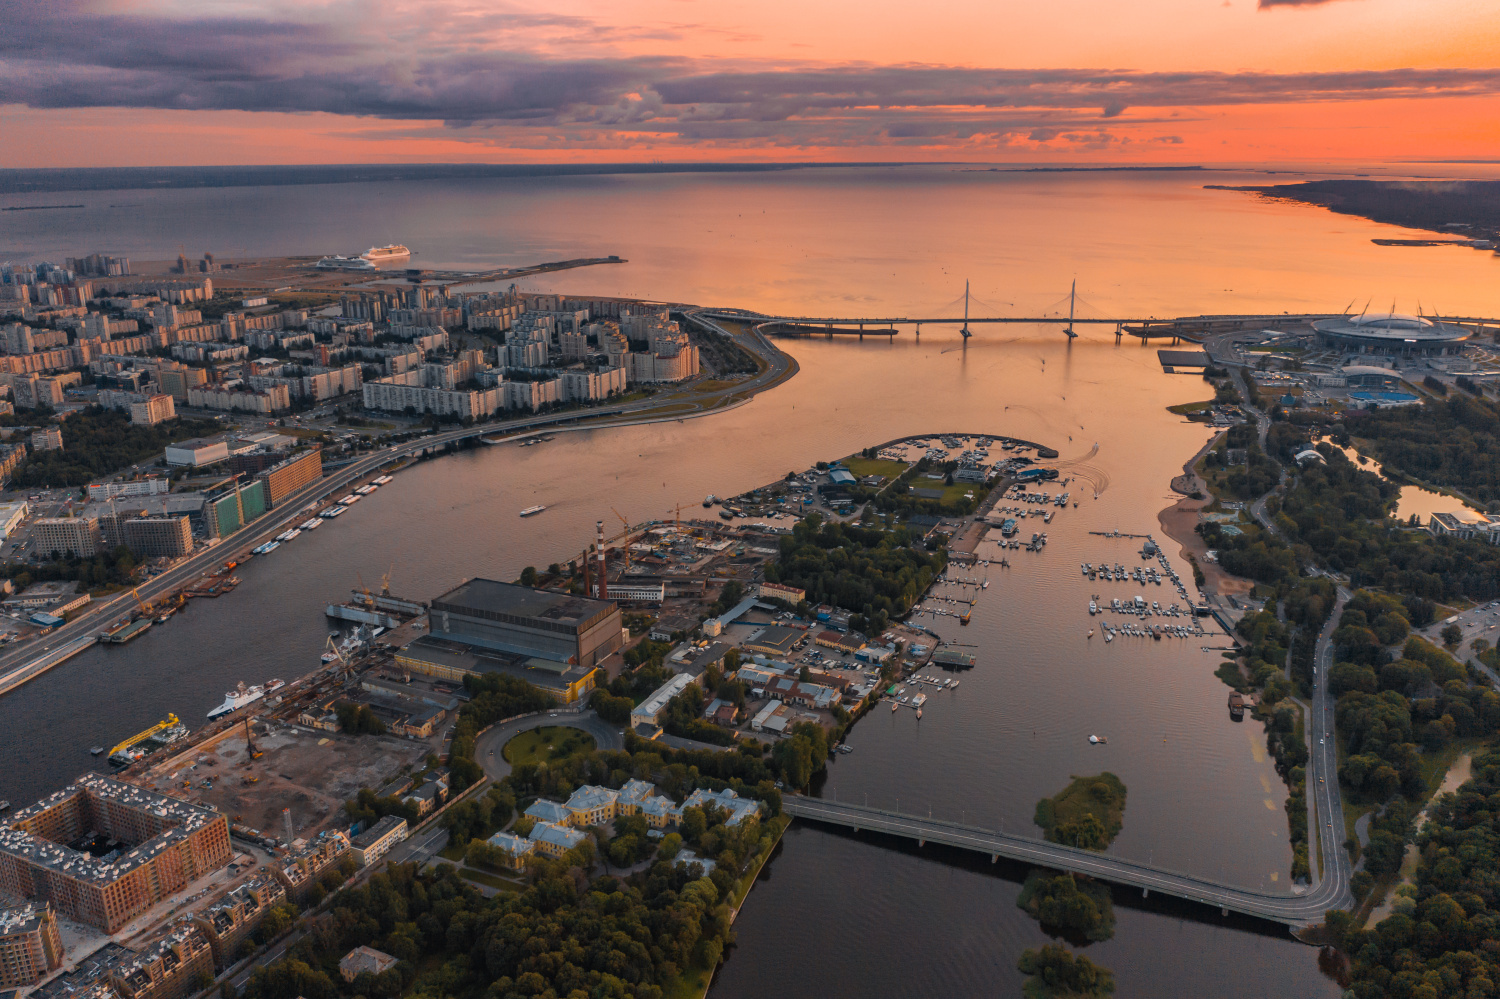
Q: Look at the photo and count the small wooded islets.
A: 3